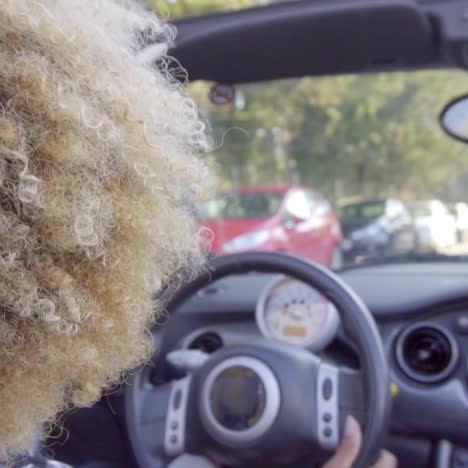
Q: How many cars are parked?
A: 4